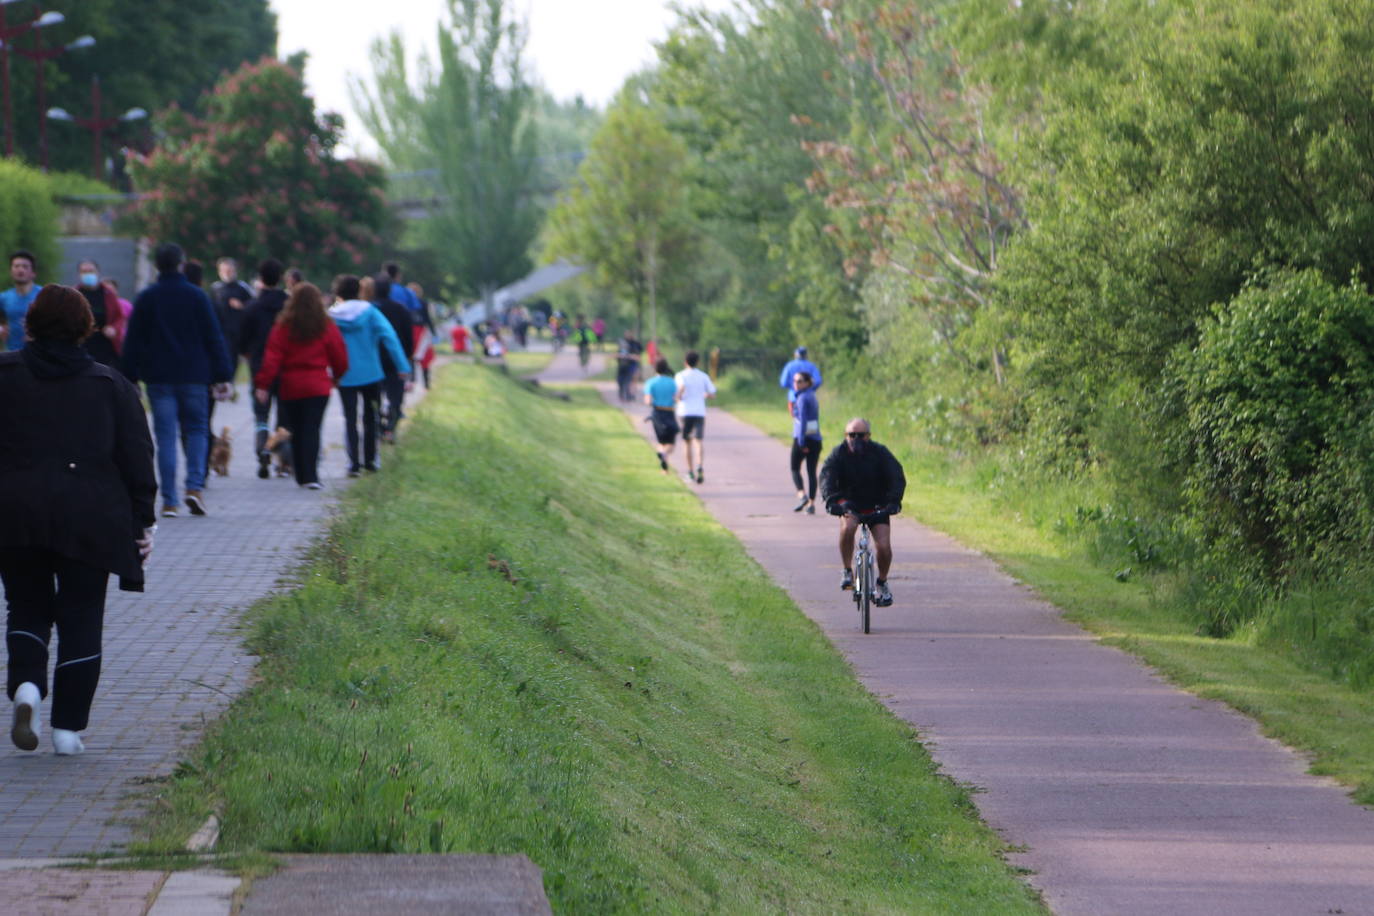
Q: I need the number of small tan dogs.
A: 2